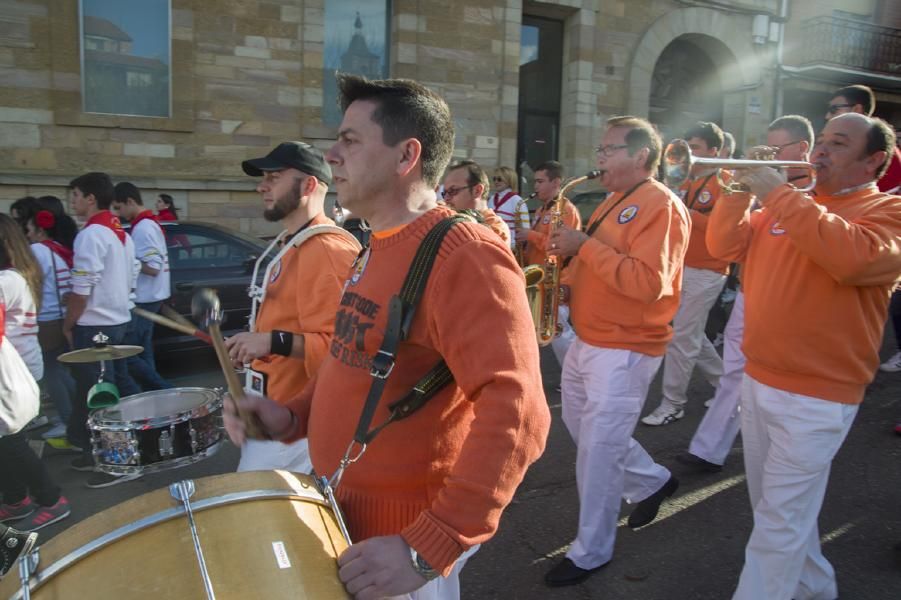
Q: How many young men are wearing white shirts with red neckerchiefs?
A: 2